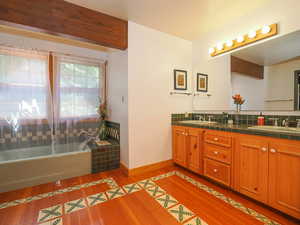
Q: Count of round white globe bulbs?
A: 6